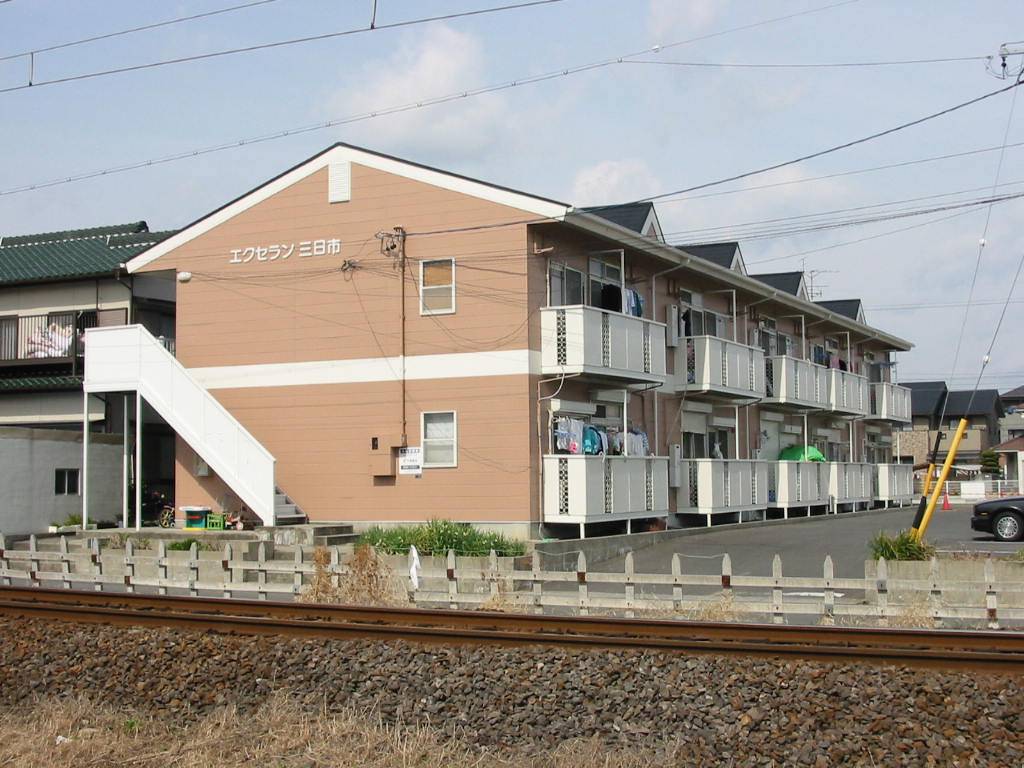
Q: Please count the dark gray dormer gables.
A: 4